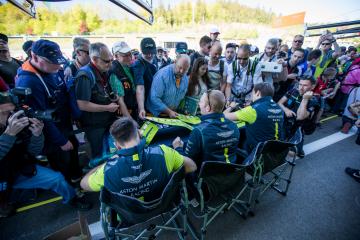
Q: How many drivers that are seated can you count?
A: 3